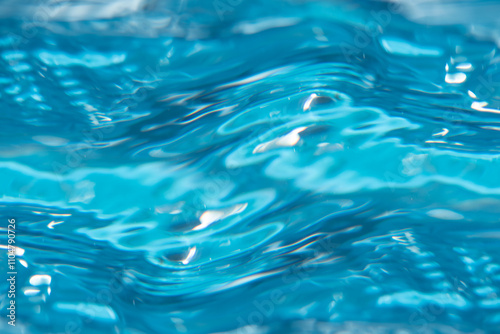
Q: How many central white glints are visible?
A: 4